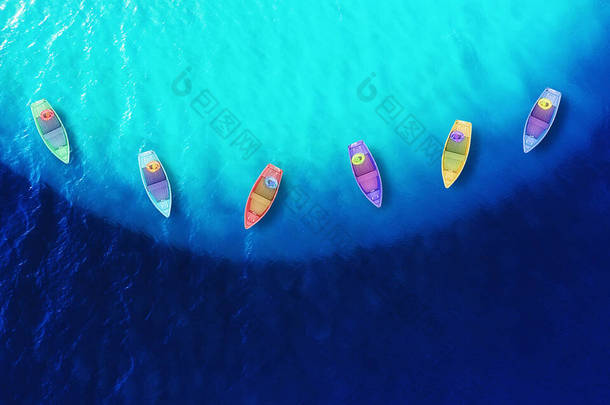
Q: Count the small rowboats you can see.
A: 6